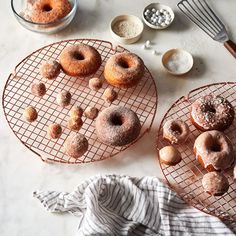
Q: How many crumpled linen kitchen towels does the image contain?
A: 1